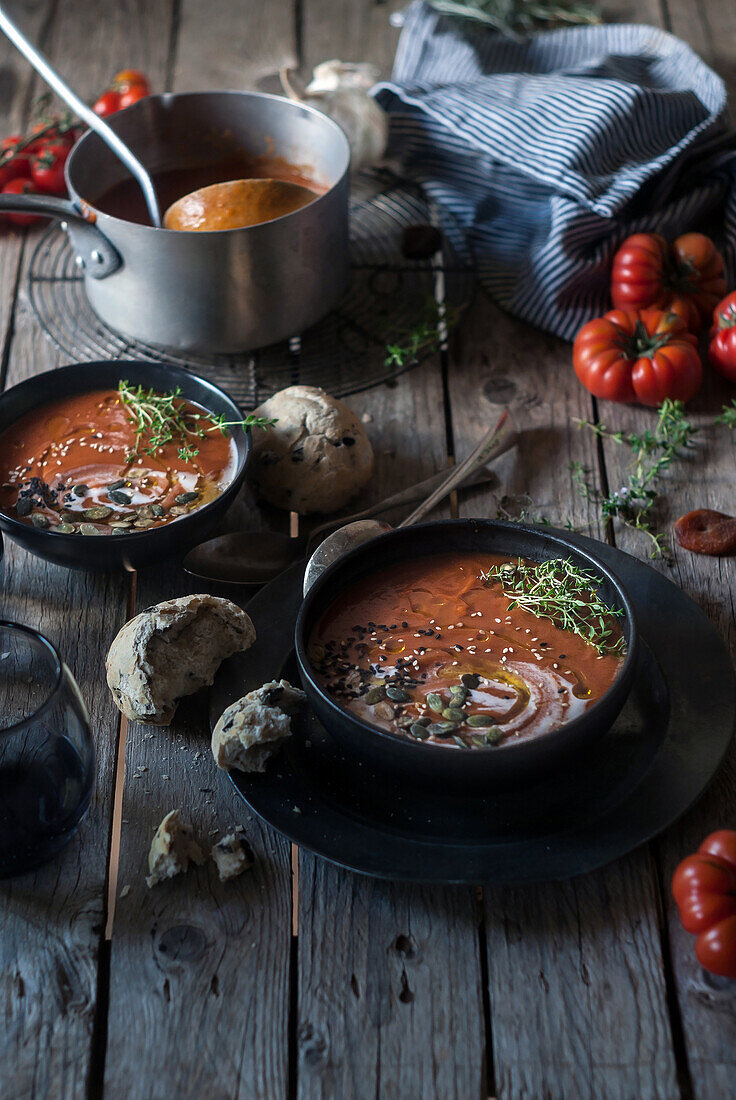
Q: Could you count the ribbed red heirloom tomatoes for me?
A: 4